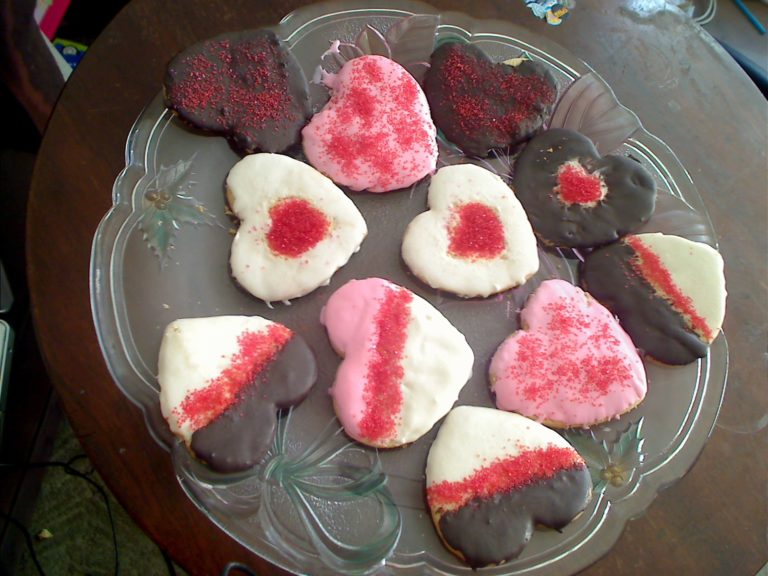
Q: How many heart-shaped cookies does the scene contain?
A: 11